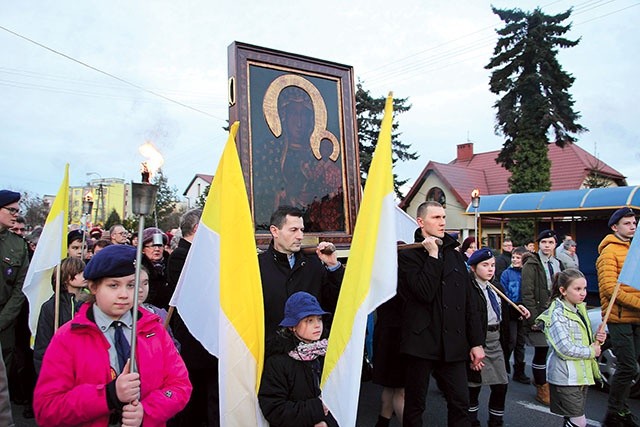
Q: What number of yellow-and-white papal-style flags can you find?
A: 3